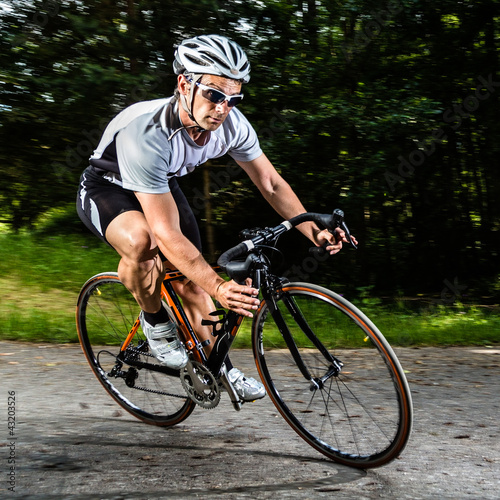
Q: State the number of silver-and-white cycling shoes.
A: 2